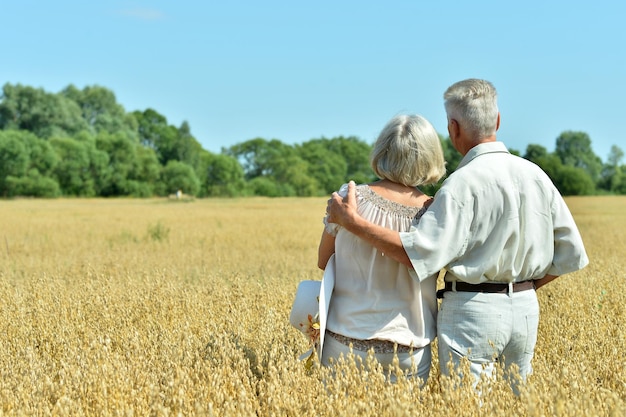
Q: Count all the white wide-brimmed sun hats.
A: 1